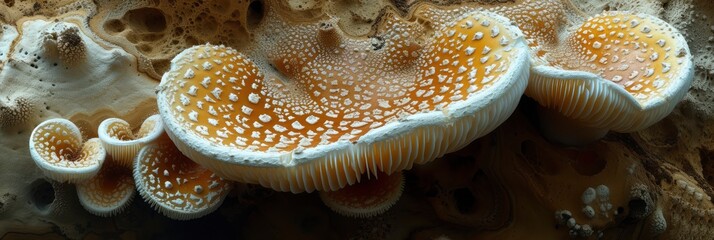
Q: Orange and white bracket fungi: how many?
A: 7